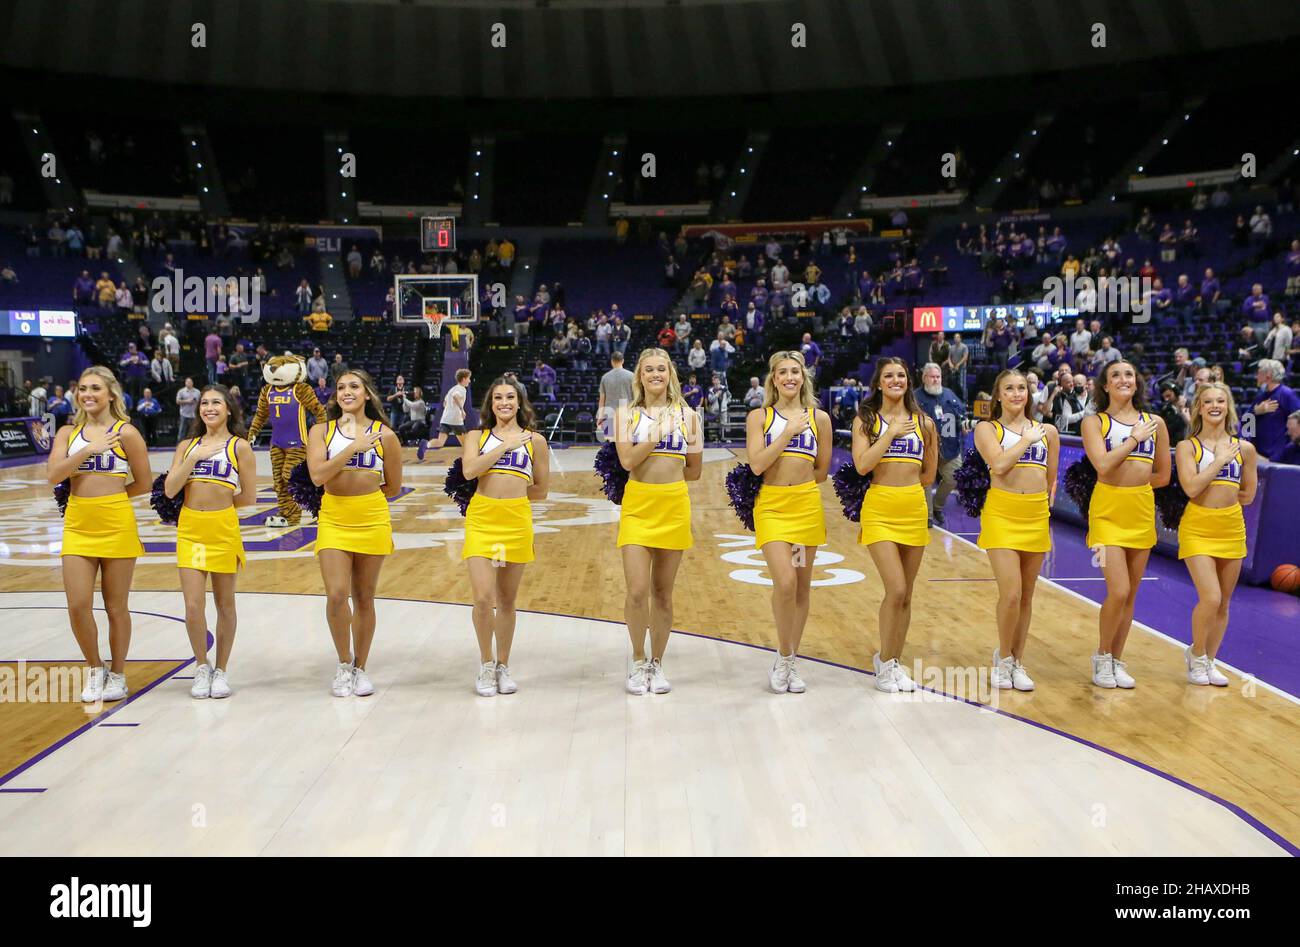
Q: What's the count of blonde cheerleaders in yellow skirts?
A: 4